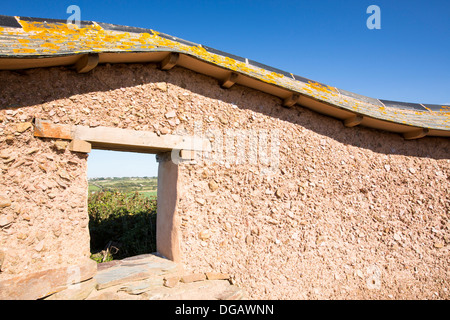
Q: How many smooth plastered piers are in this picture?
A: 1